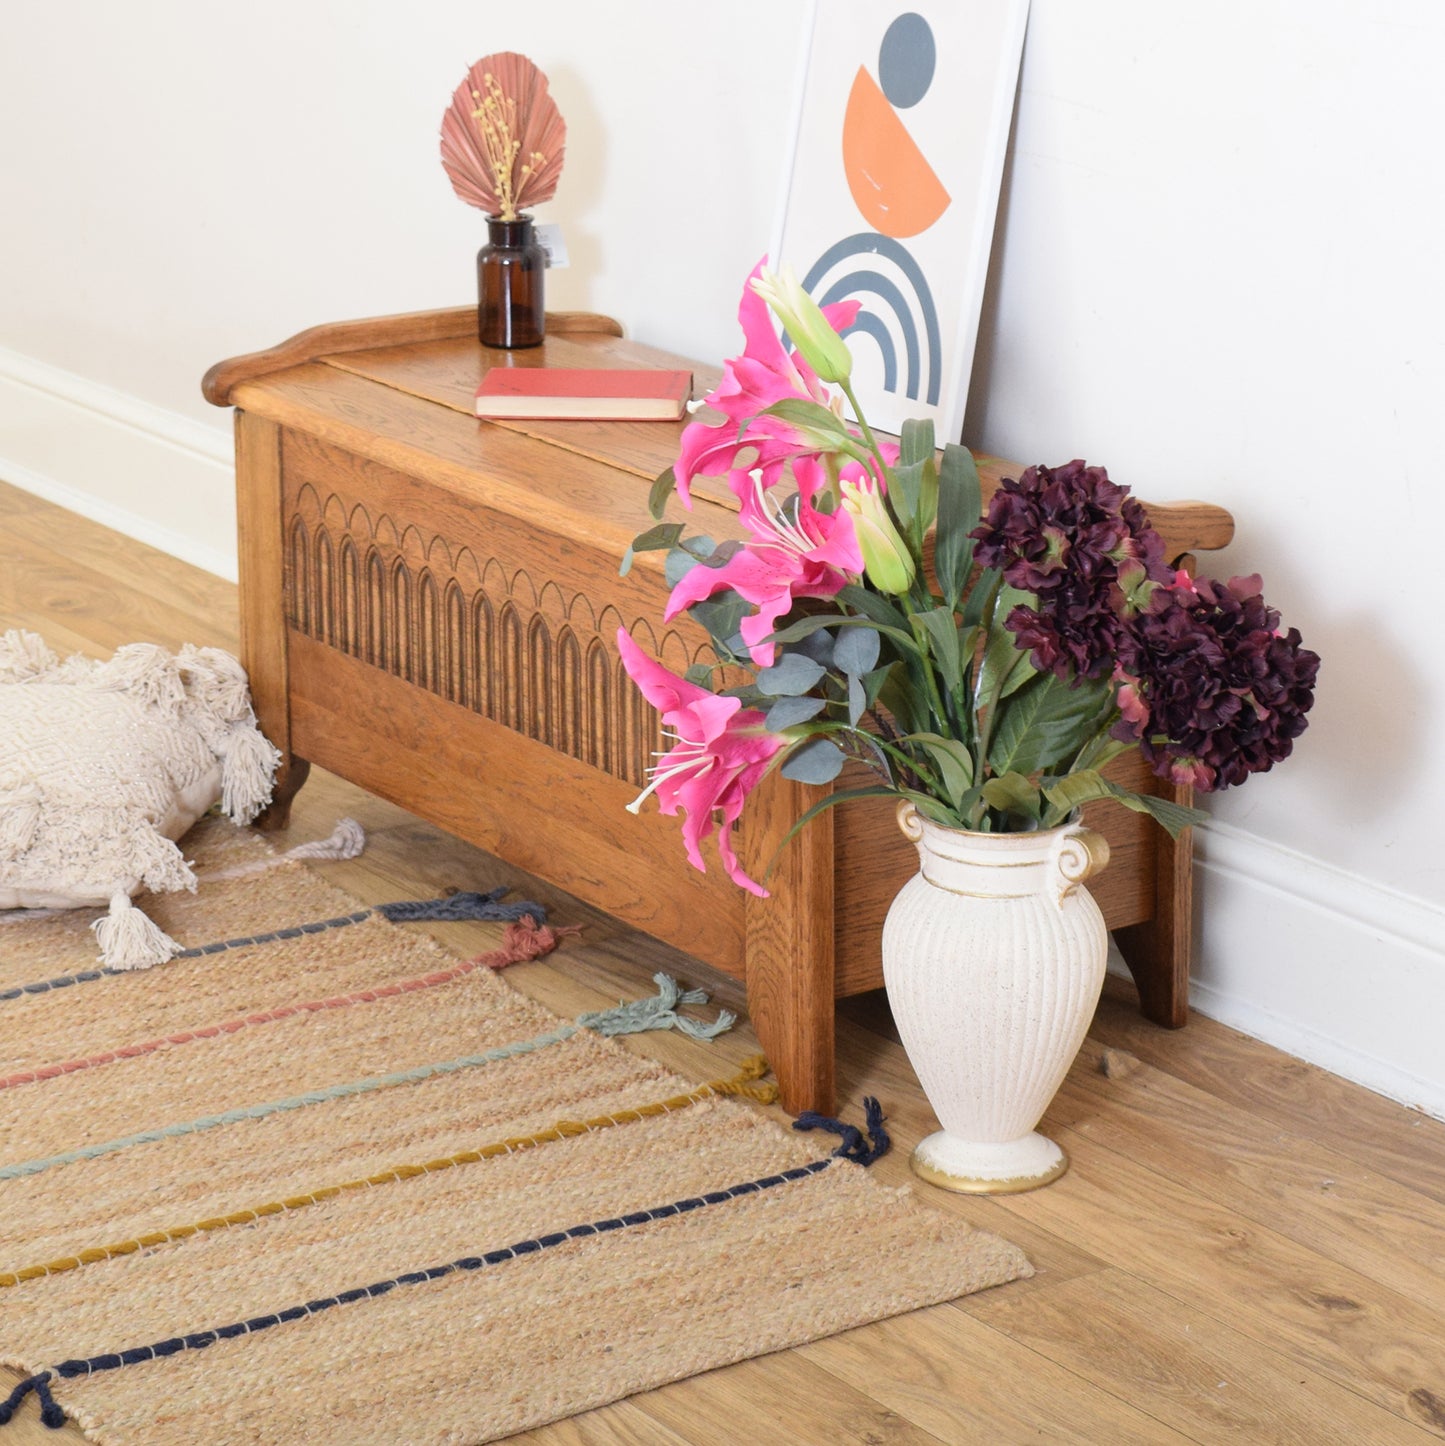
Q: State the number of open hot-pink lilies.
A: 3